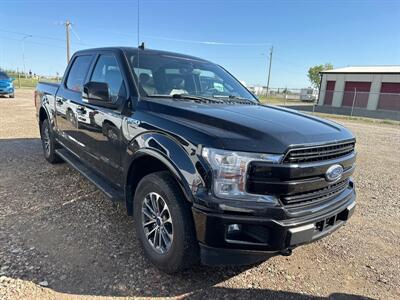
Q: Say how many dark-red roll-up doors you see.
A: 3